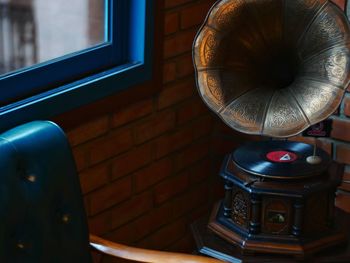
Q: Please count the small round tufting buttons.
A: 3